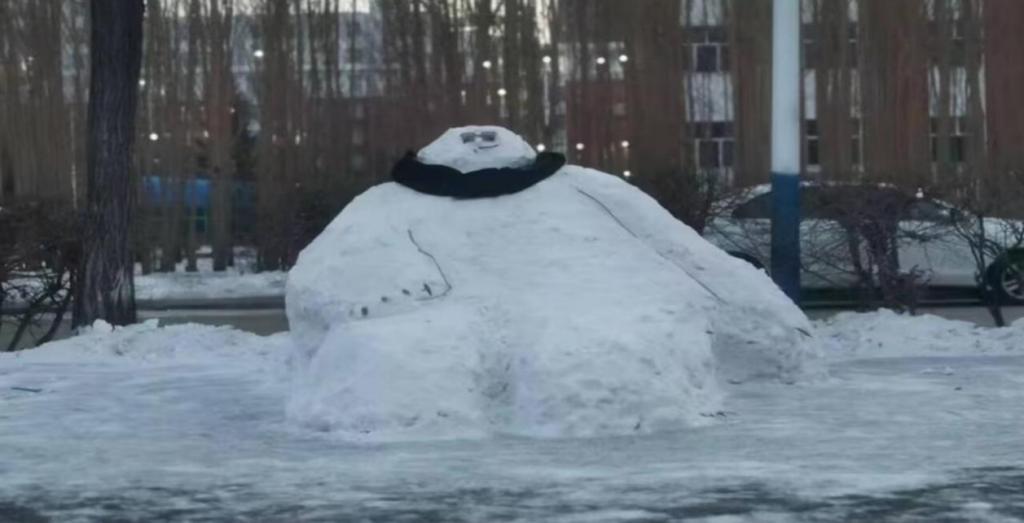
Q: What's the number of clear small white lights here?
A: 12